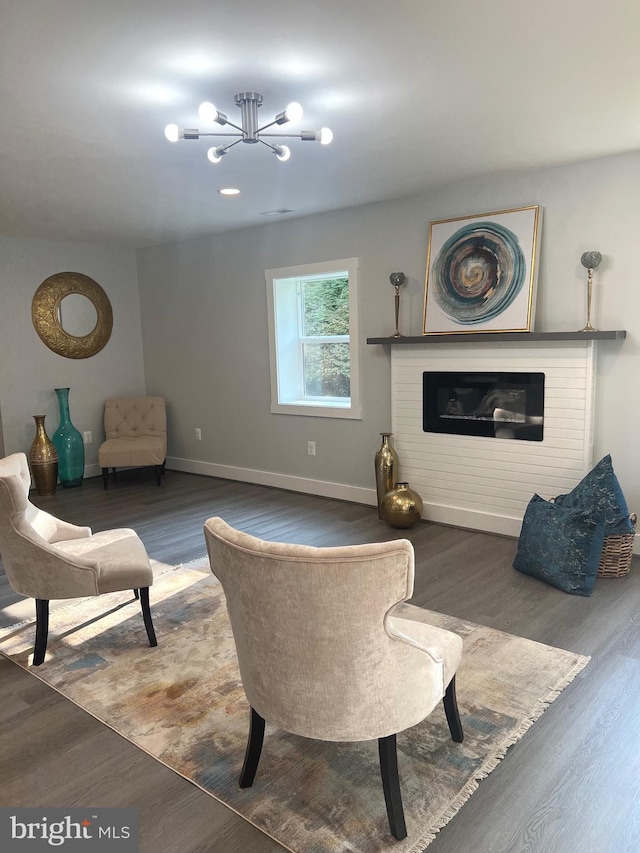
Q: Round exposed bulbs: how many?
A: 6